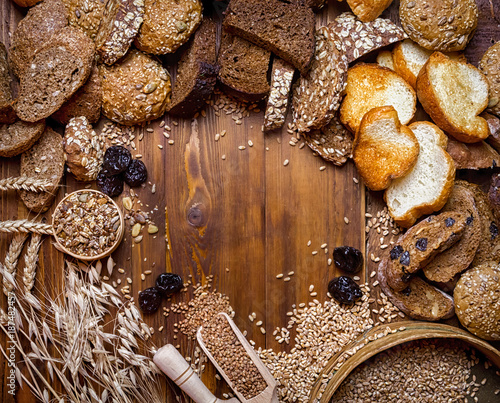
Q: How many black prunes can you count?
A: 7